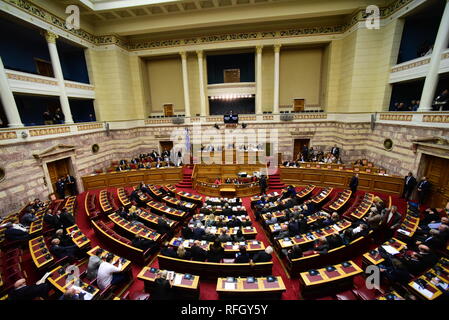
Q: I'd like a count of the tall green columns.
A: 0